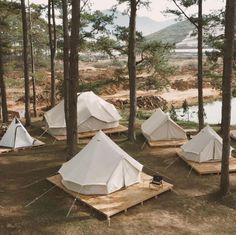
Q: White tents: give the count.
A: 5